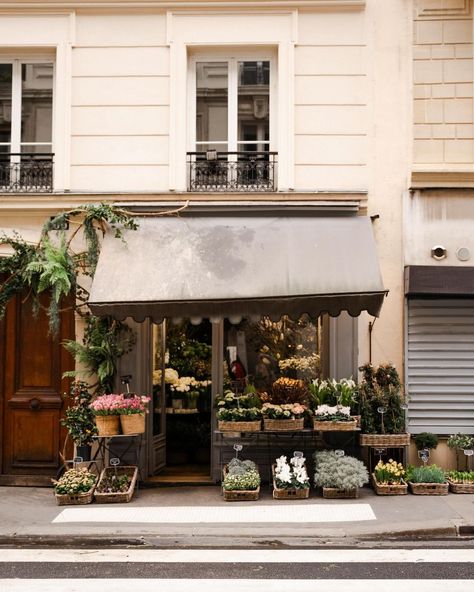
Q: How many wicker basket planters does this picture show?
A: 14